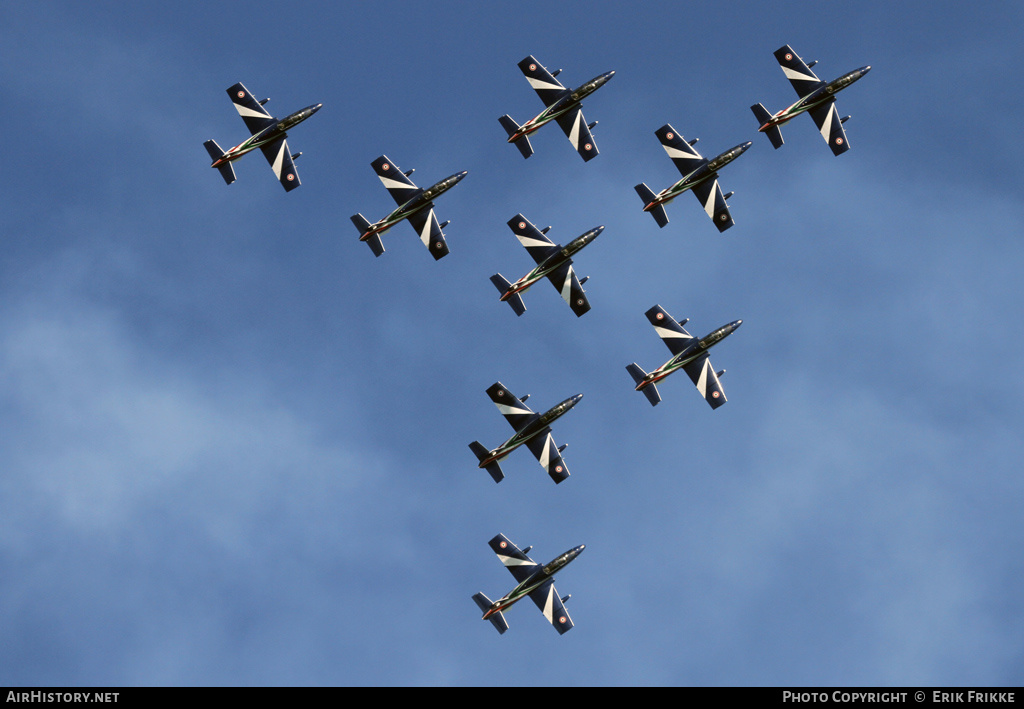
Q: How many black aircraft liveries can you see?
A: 9